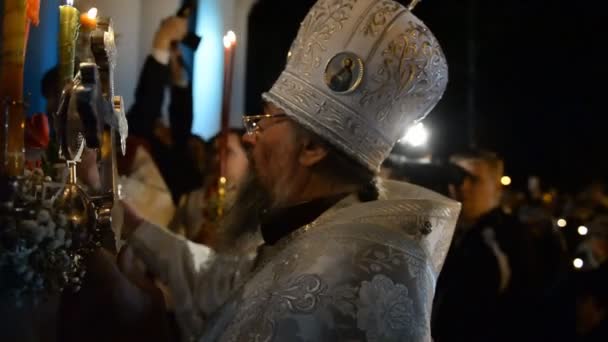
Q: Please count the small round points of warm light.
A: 4